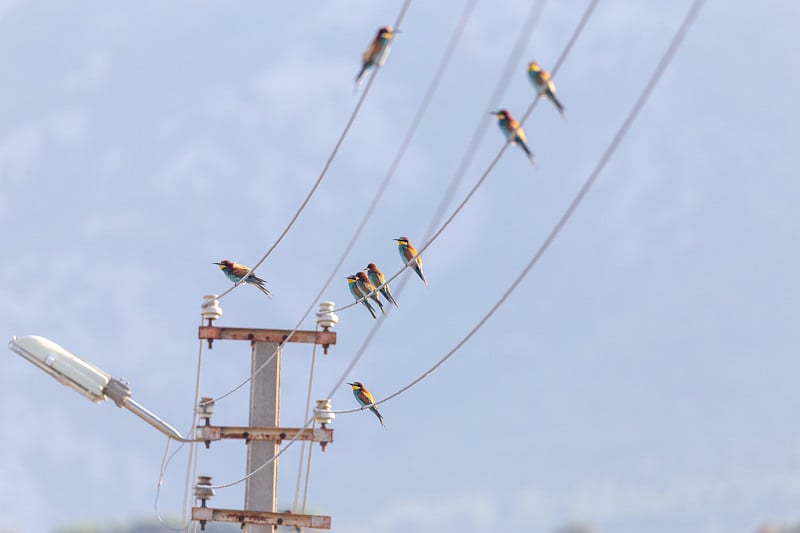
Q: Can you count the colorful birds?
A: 9